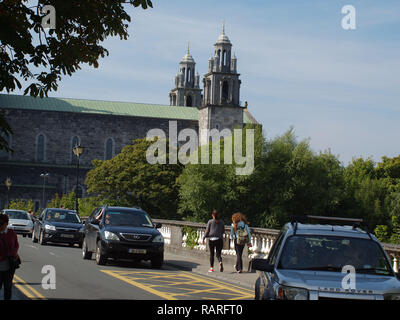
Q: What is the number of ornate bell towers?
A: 2